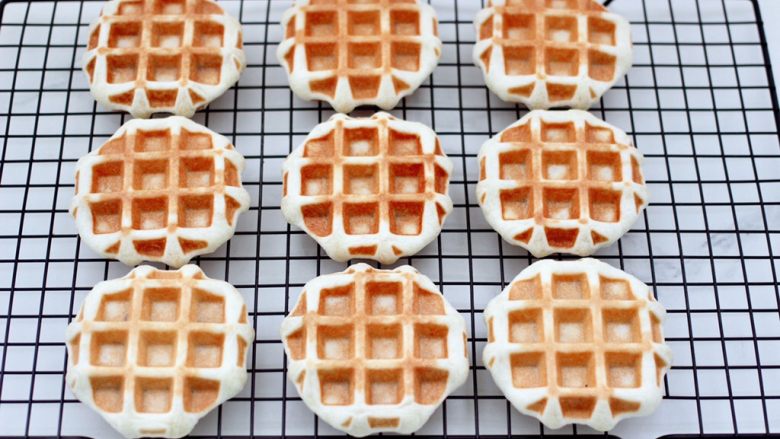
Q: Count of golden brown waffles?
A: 9